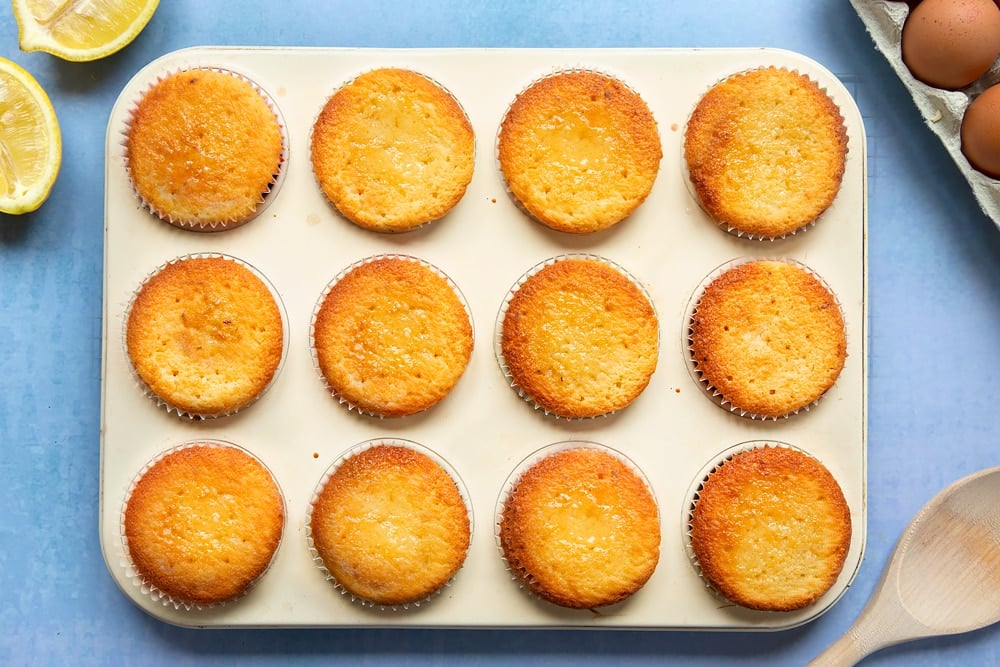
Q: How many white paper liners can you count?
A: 12